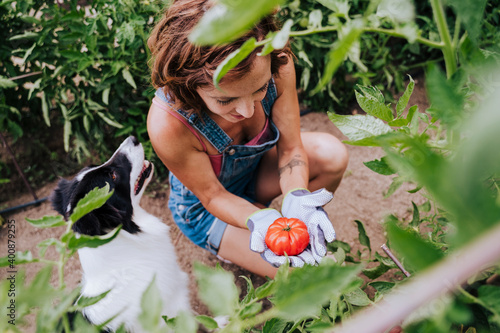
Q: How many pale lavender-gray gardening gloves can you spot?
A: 2